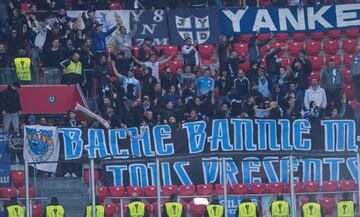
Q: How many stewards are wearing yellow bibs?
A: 12